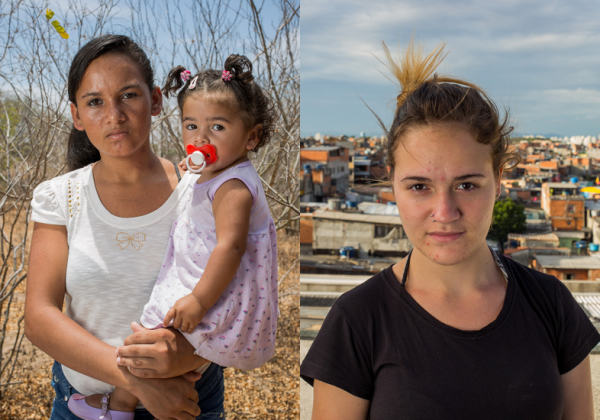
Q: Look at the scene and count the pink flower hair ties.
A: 2